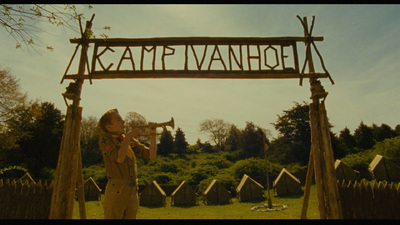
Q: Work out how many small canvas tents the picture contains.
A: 9